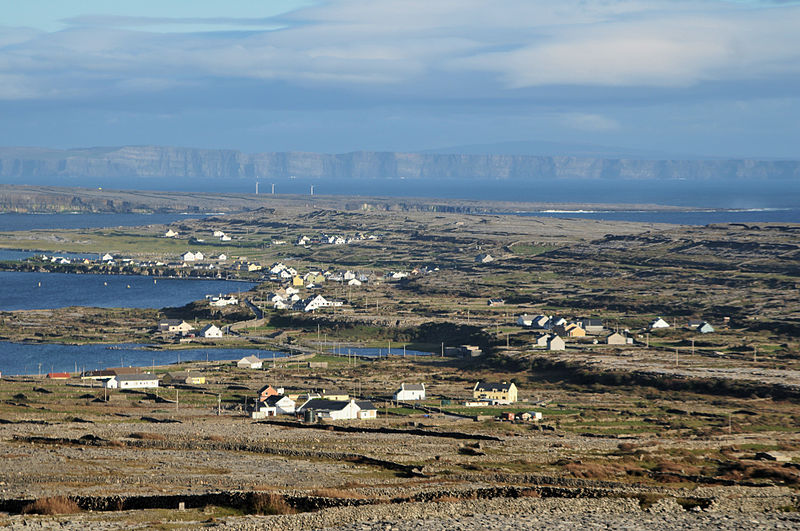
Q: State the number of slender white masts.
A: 3